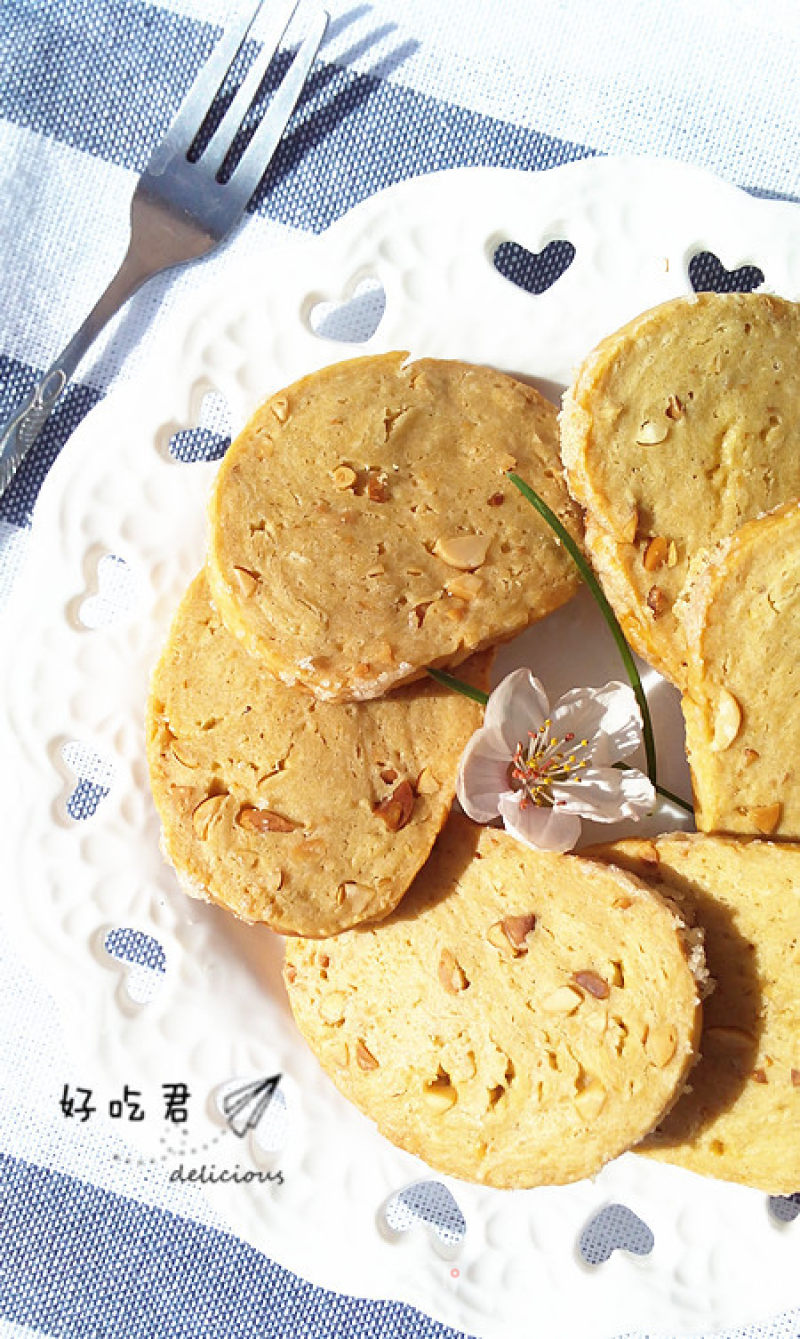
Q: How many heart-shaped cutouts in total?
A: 11